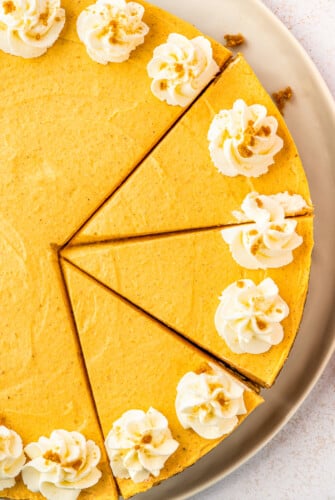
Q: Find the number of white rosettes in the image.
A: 10